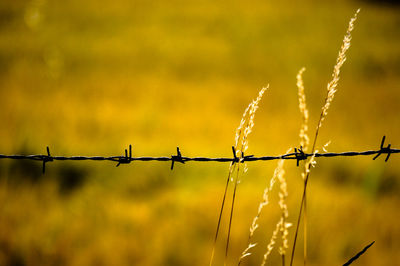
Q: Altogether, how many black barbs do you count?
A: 6